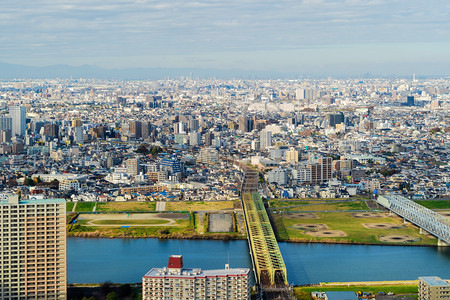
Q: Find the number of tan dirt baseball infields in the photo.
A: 6